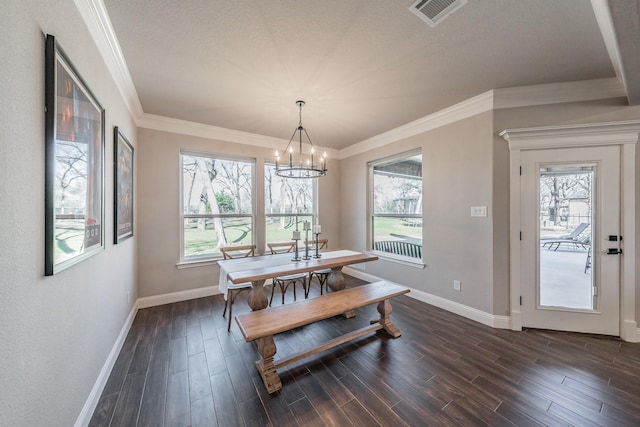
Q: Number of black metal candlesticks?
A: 3